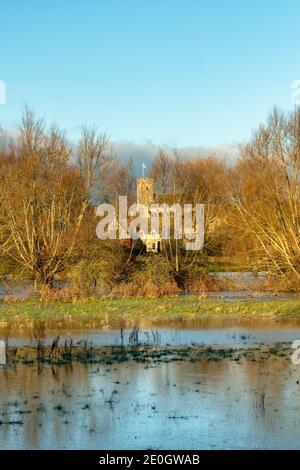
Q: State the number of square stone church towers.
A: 1